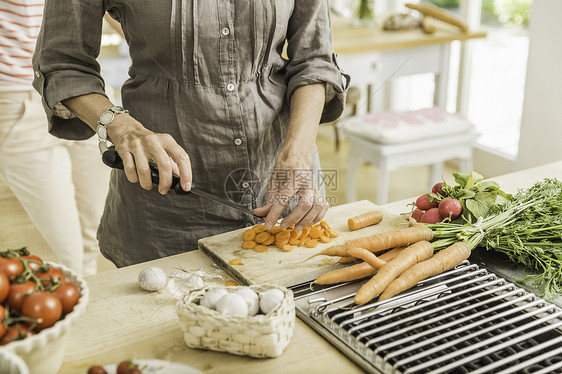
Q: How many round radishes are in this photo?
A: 5